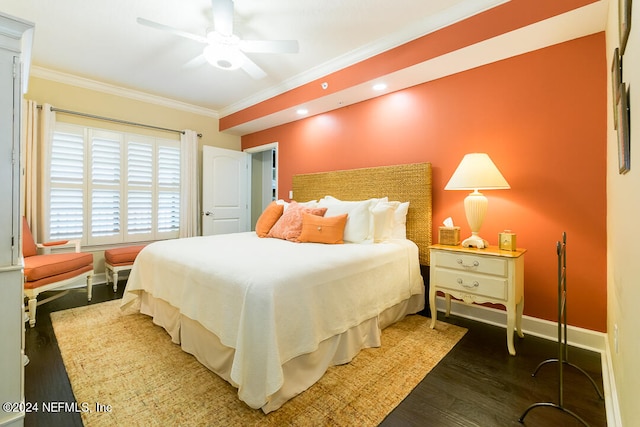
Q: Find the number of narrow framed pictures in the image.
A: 3